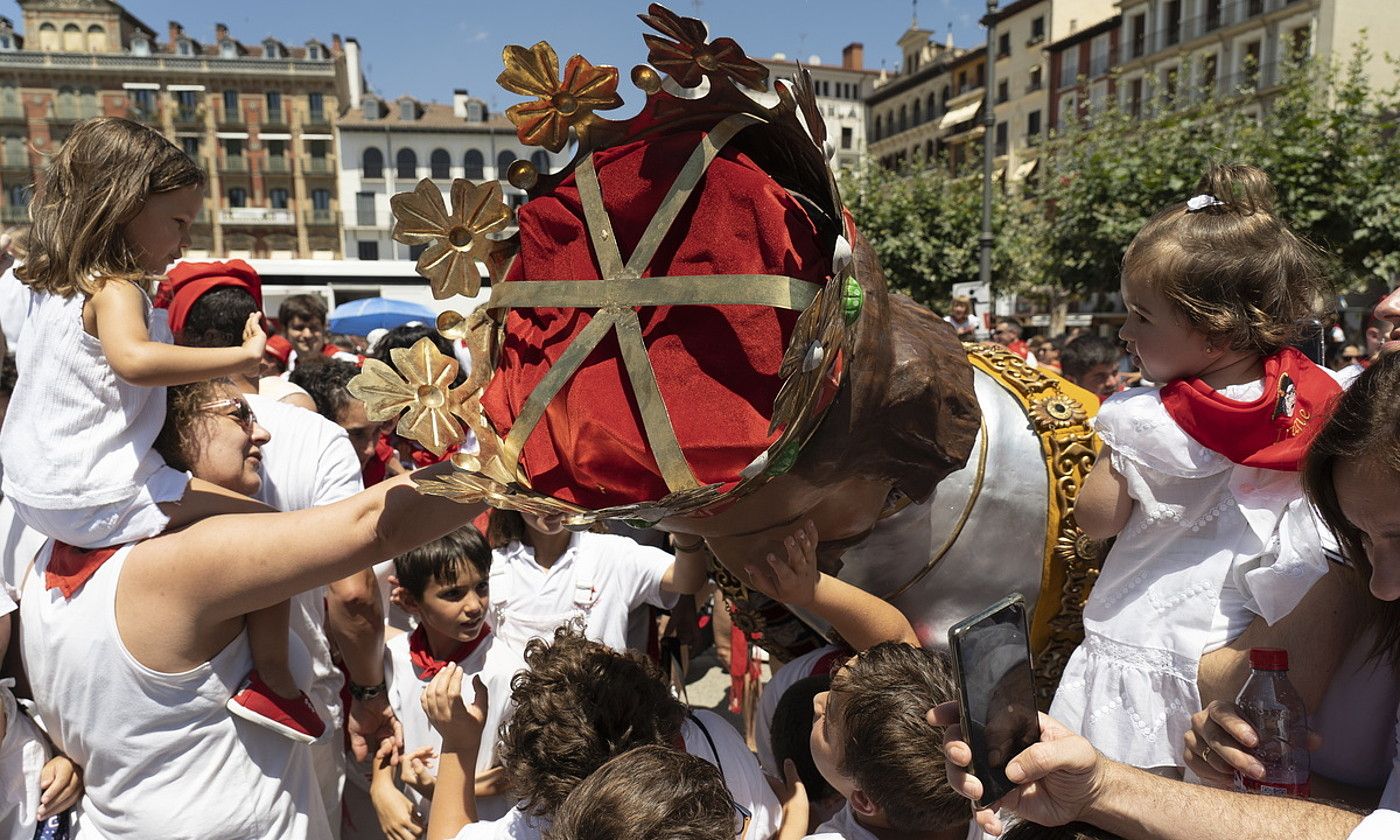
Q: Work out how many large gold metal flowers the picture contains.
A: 4